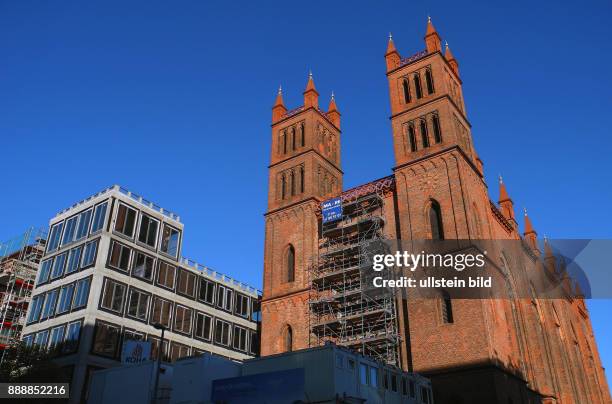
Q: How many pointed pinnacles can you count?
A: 11